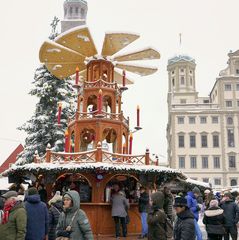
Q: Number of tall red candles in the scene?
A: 7